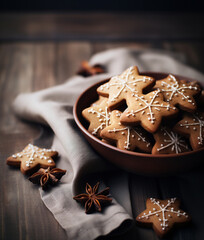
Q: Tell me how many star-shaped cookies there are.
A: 9